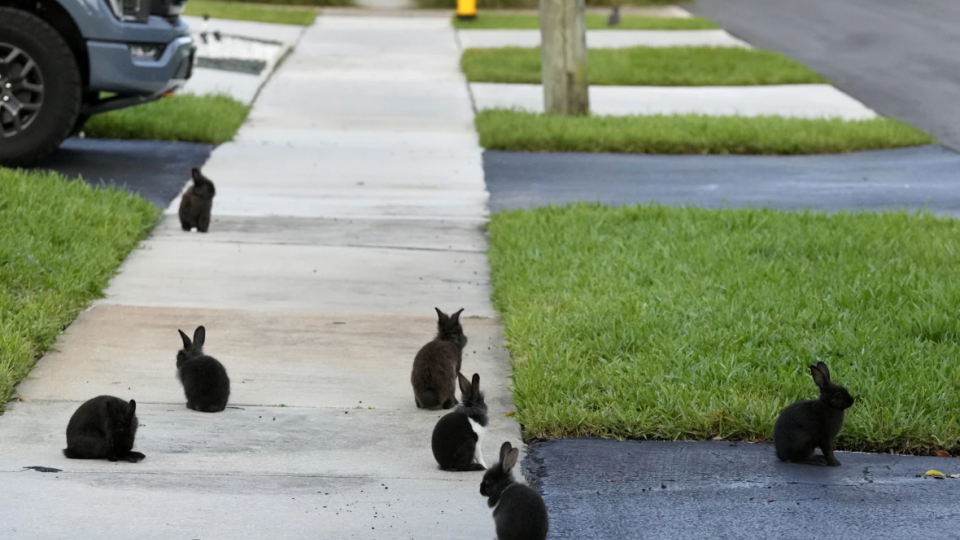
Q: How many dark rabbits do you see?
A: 7